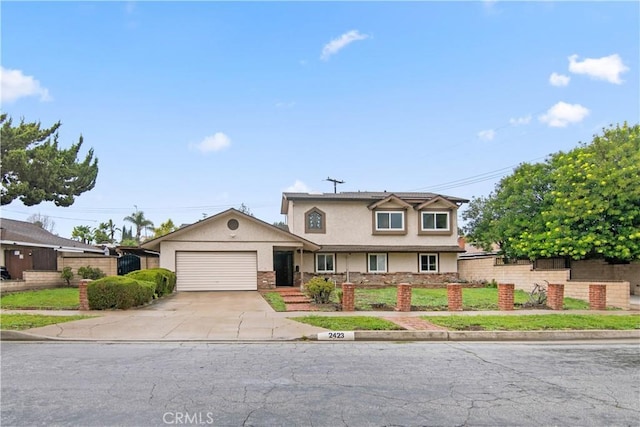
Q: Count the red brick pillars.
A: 7